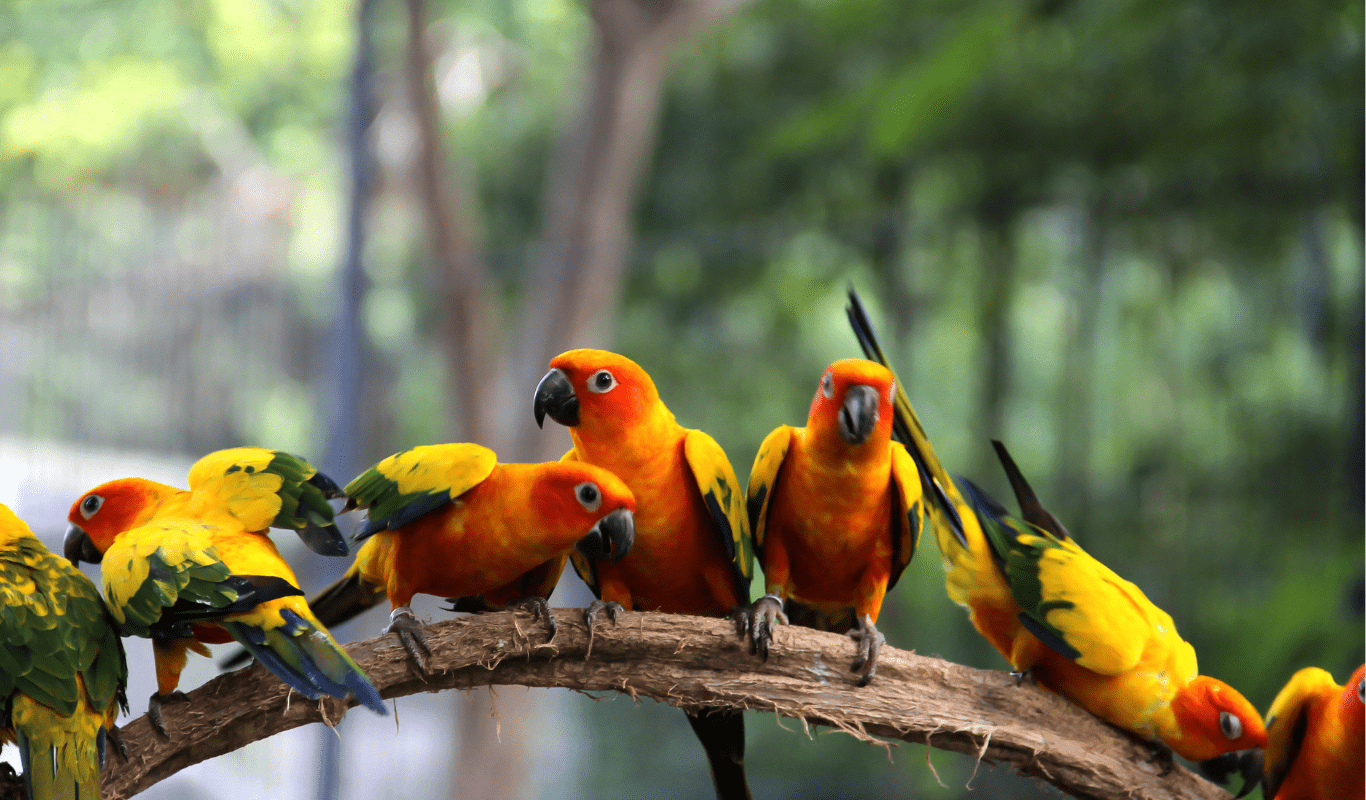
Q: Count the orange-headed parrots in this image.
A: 6